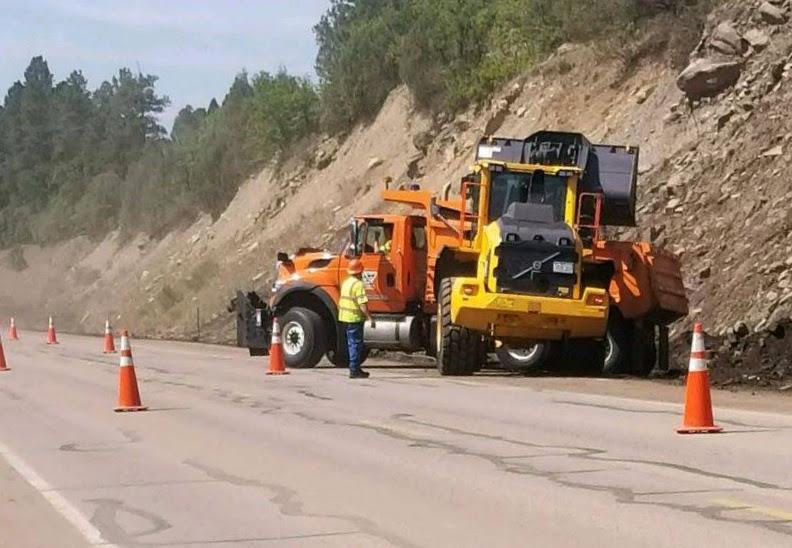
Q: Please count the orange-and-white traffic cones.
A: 7